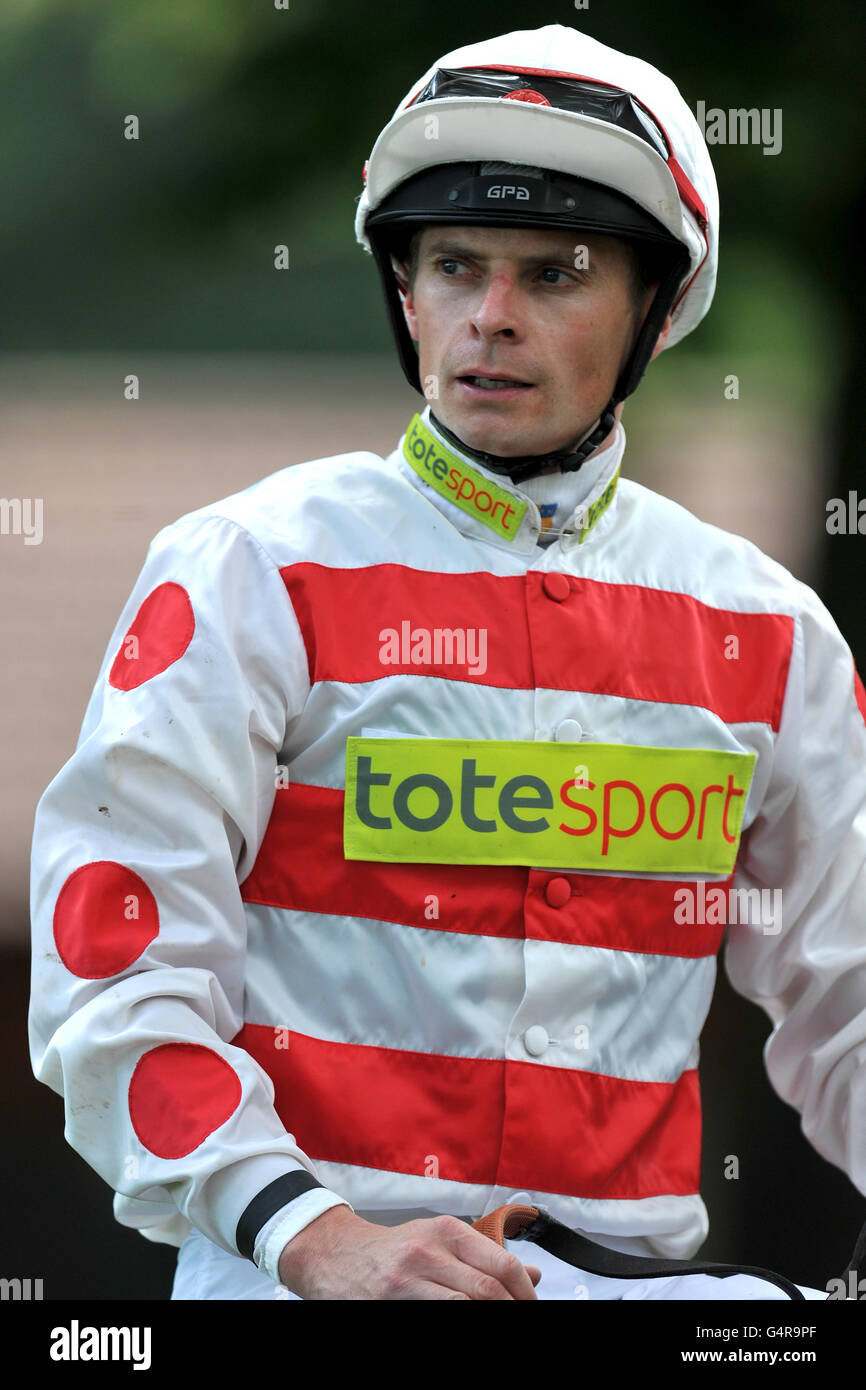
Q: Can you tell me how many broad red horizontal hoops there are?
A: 3